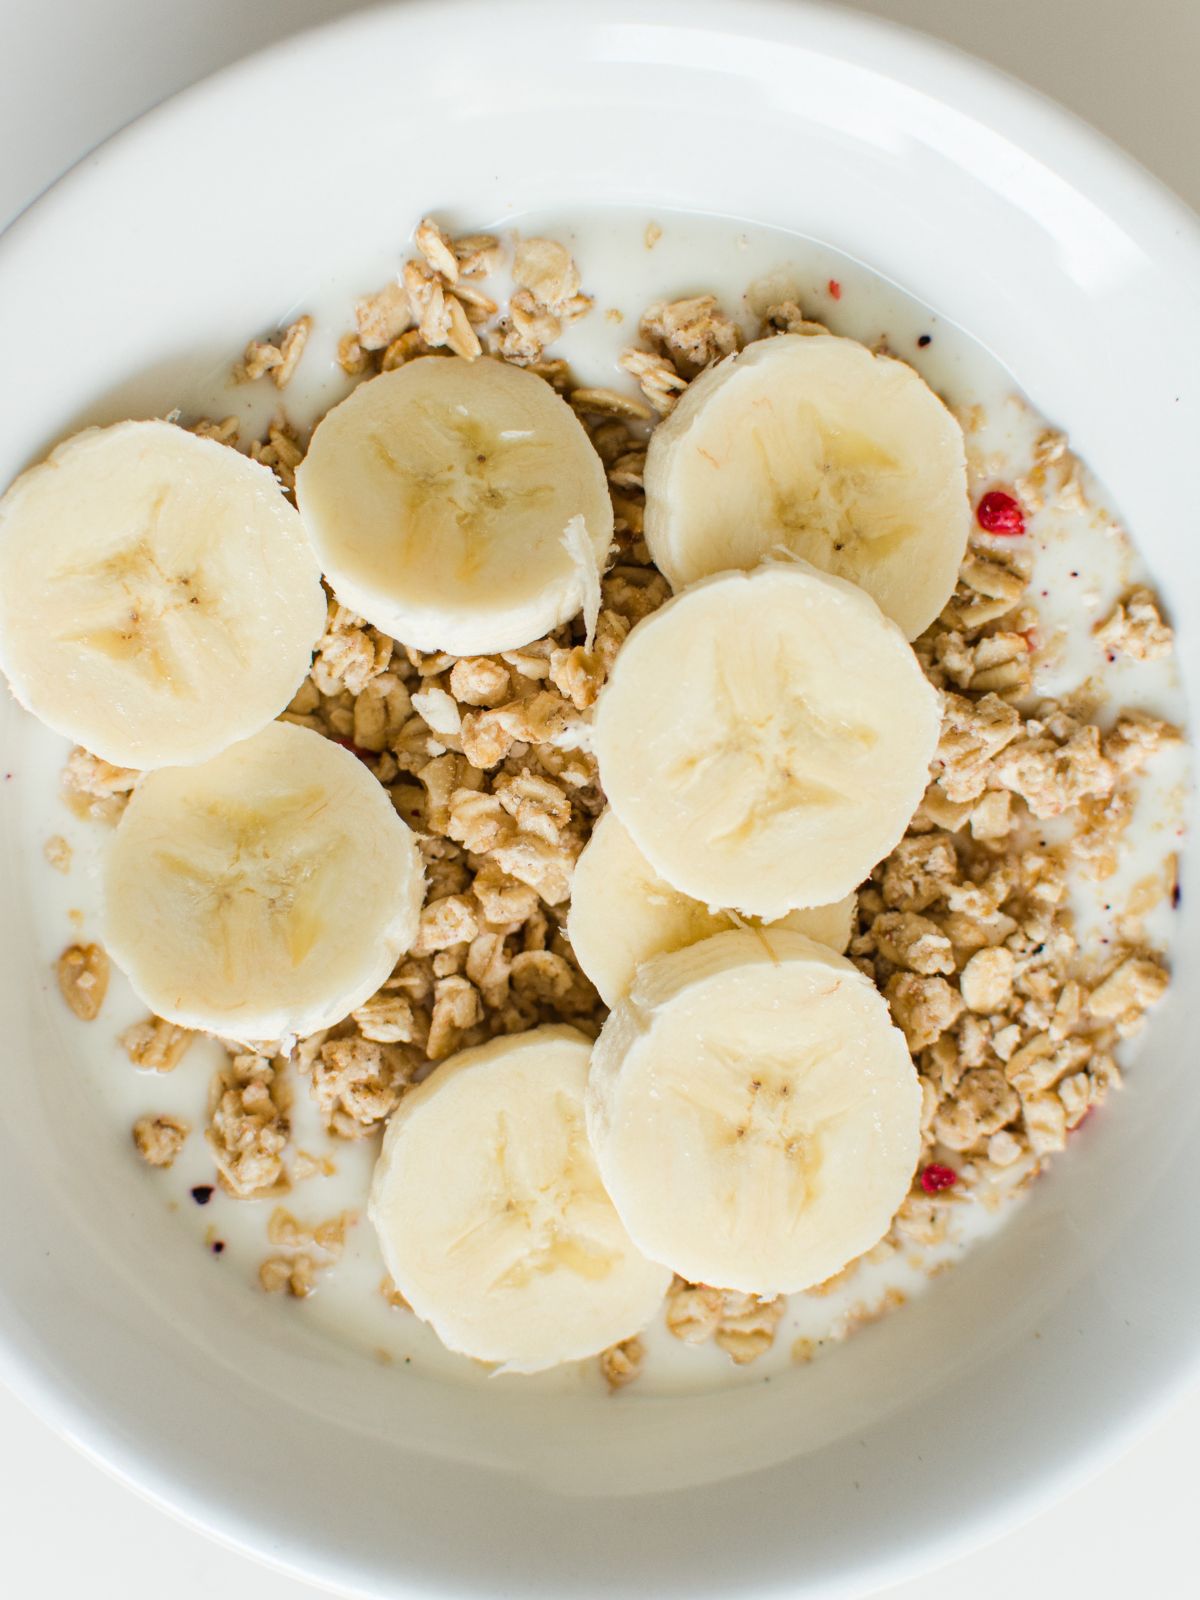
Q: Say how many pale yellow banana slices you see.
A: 8